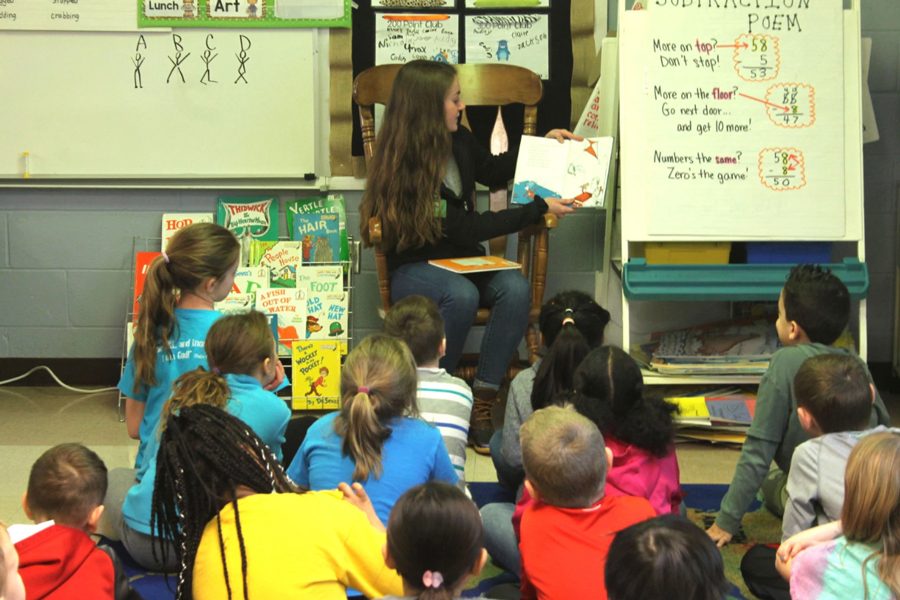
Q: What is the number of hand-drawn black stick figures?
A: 4